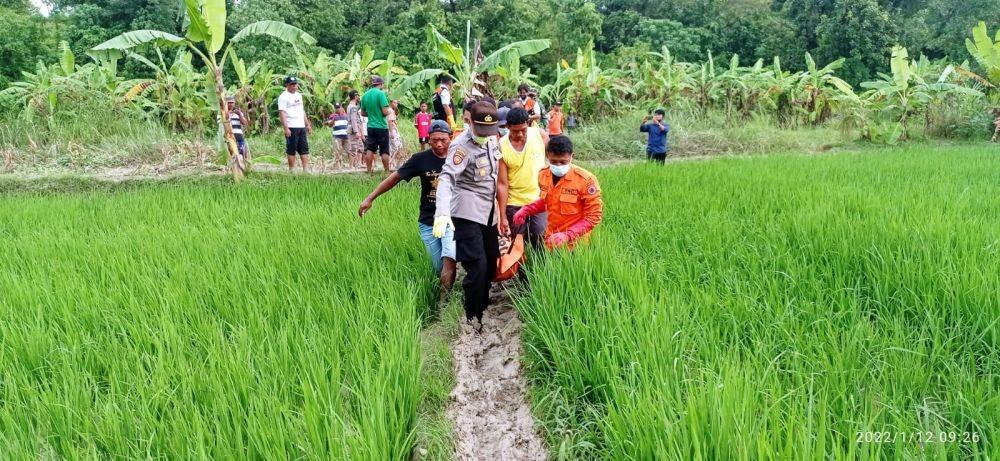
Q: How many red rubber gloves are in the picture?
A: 2